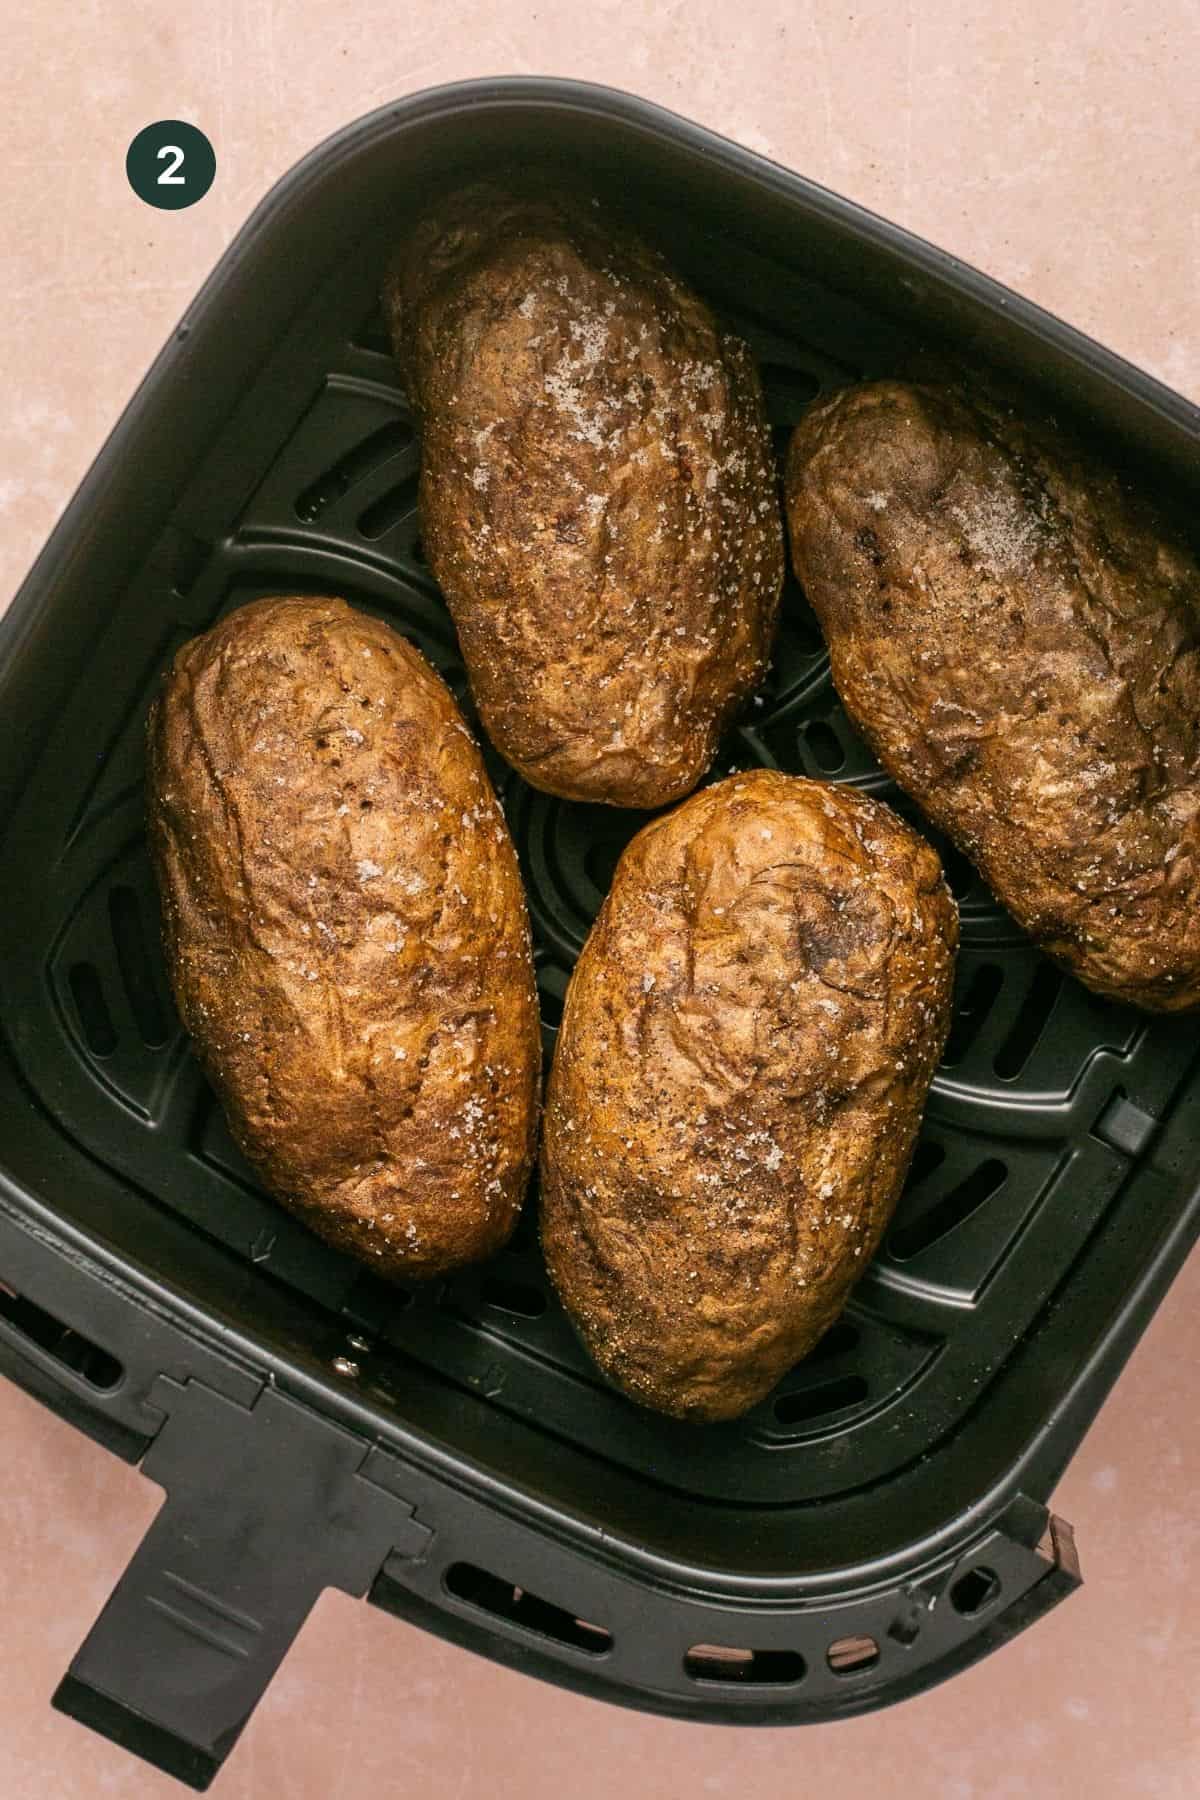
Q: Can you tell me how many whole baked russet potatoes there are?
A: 4